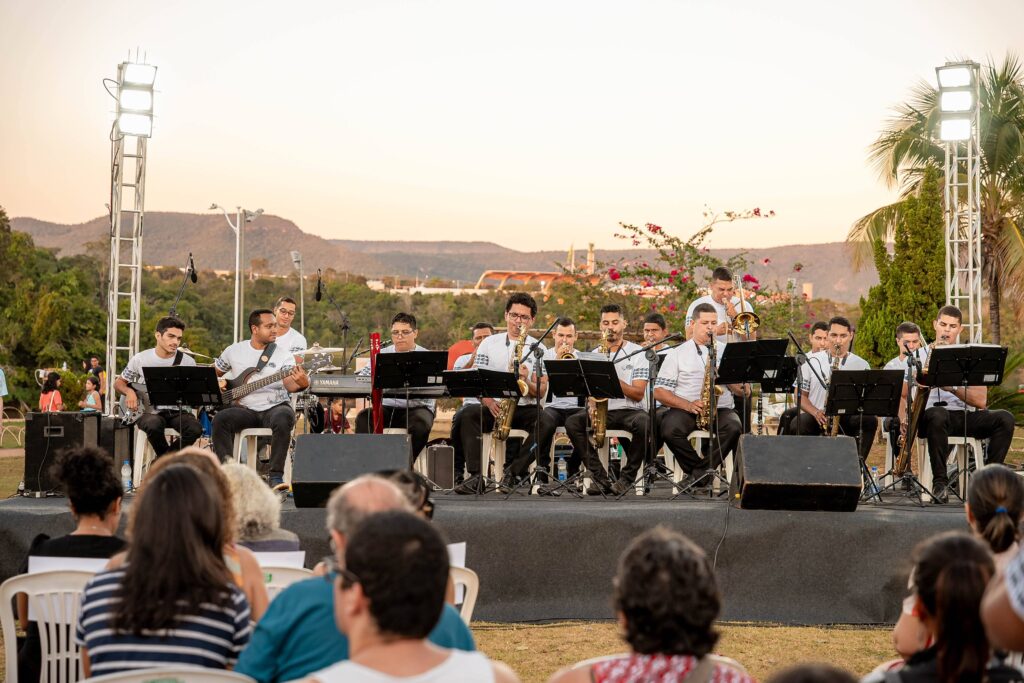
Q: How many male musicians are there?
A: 15